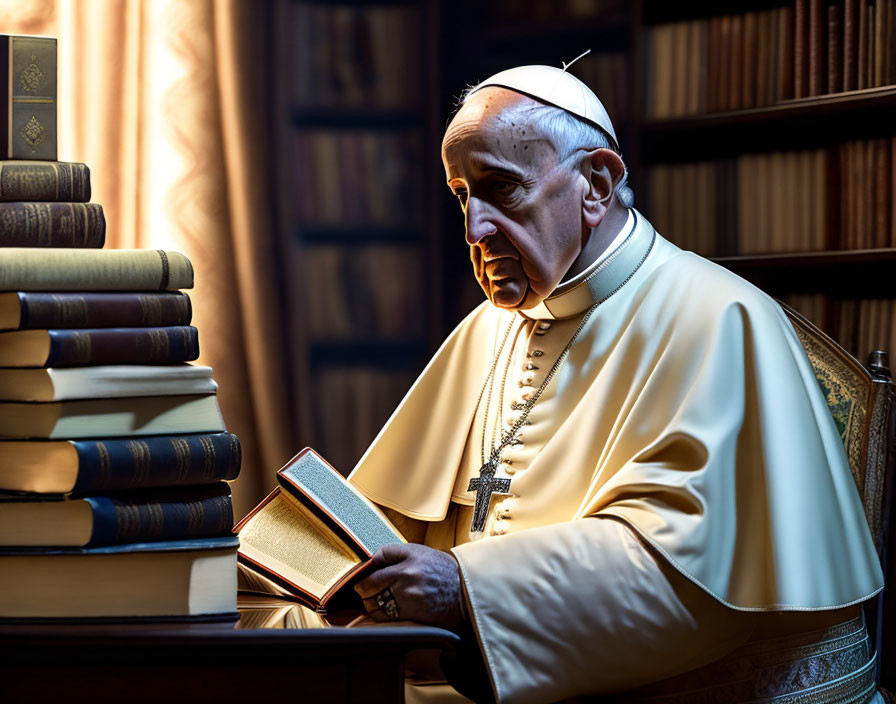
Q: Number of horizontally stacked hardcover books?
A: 10